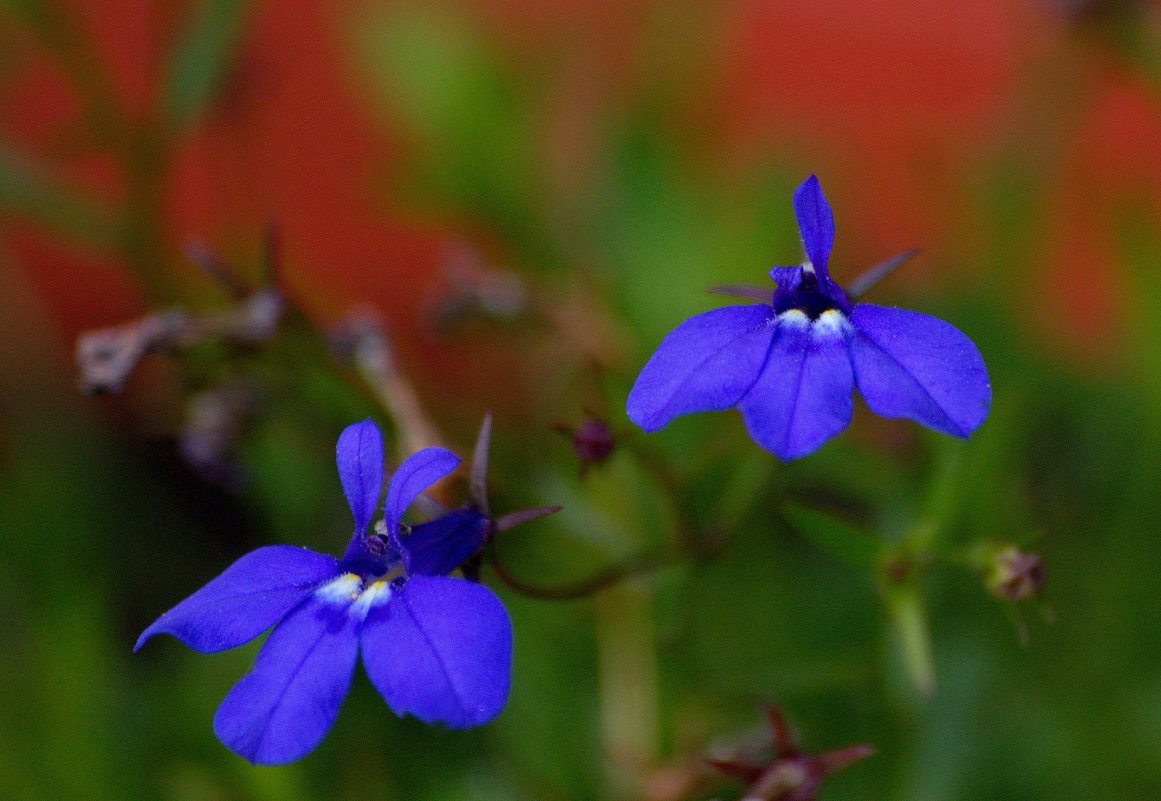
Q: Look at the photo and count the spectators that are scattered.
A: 0